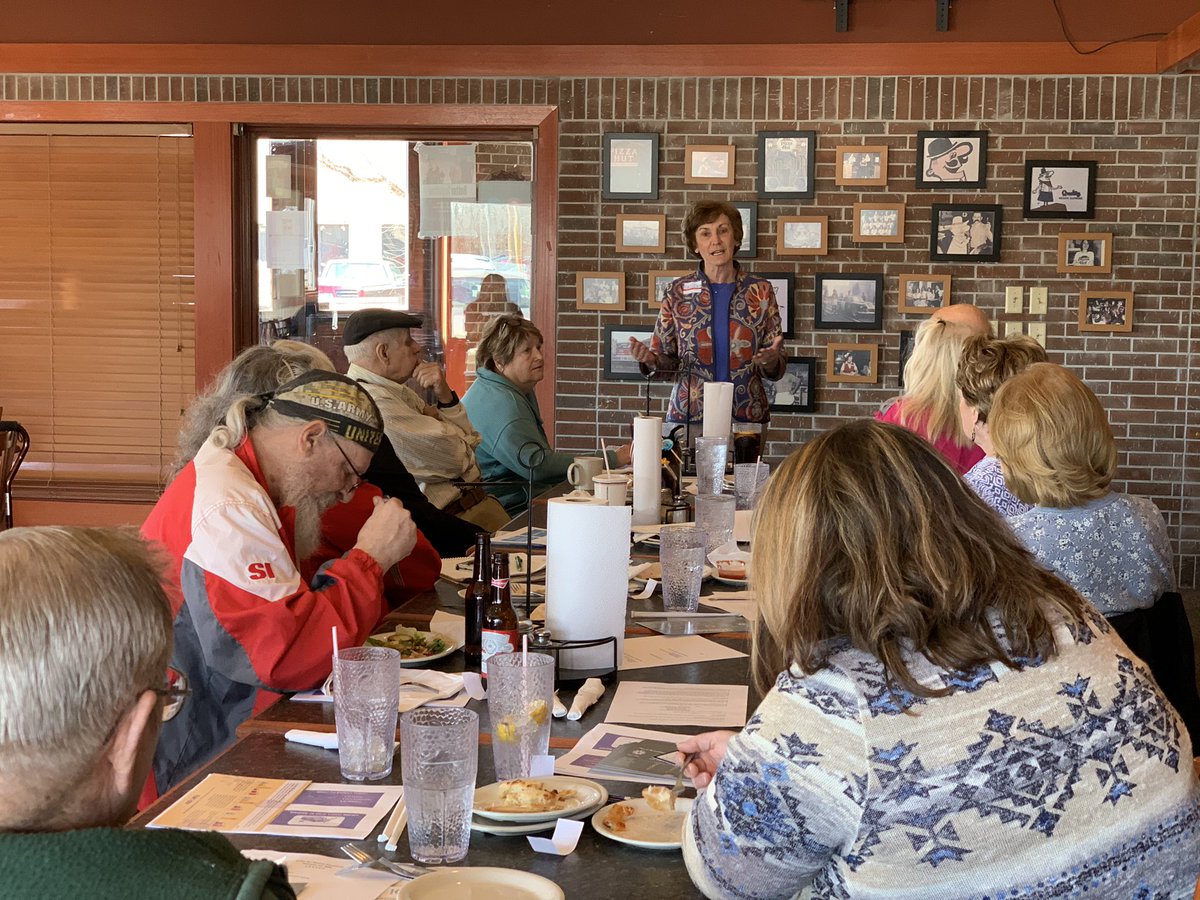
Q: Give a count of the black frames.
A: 11